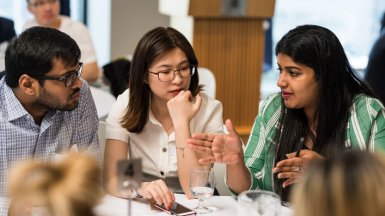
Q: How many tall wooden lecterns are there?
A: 1